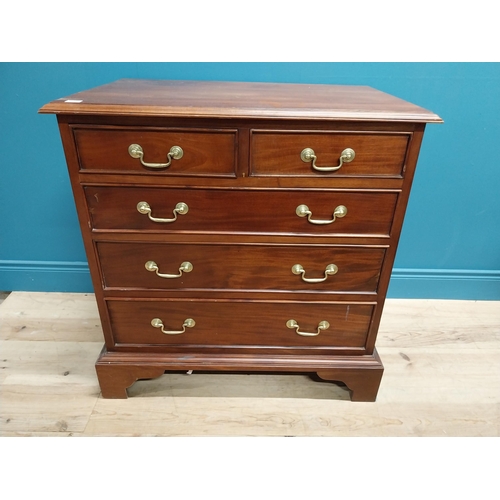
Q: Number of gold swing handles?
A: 8